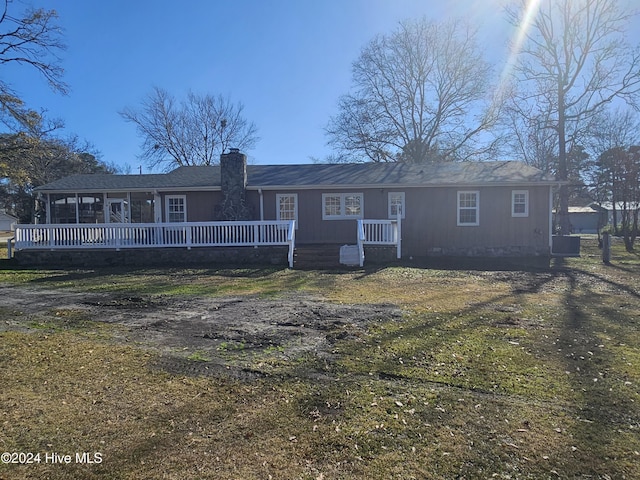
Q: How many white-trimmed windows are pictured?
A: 6